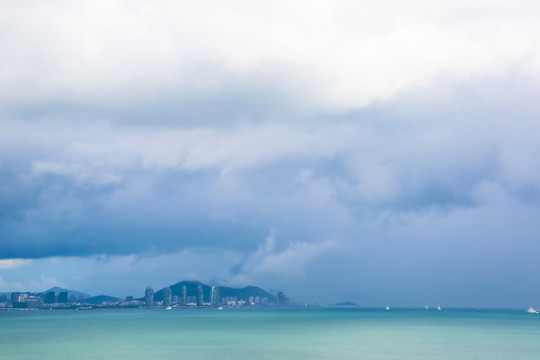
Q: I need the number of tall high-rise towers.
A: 5